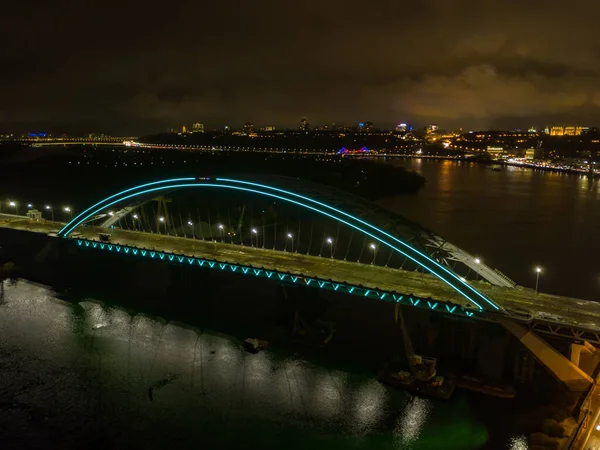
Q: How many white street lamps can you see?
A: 15